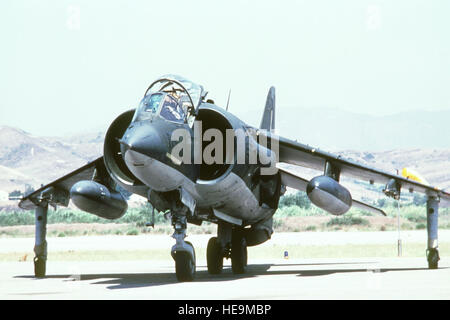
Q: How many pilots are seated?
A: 1